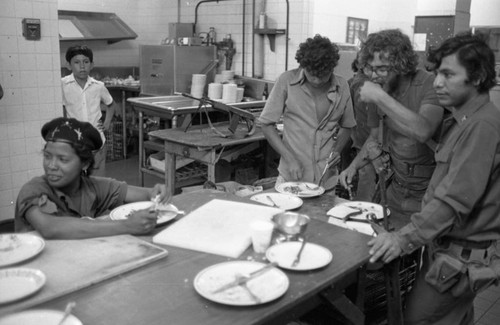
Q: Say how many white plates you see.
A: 9